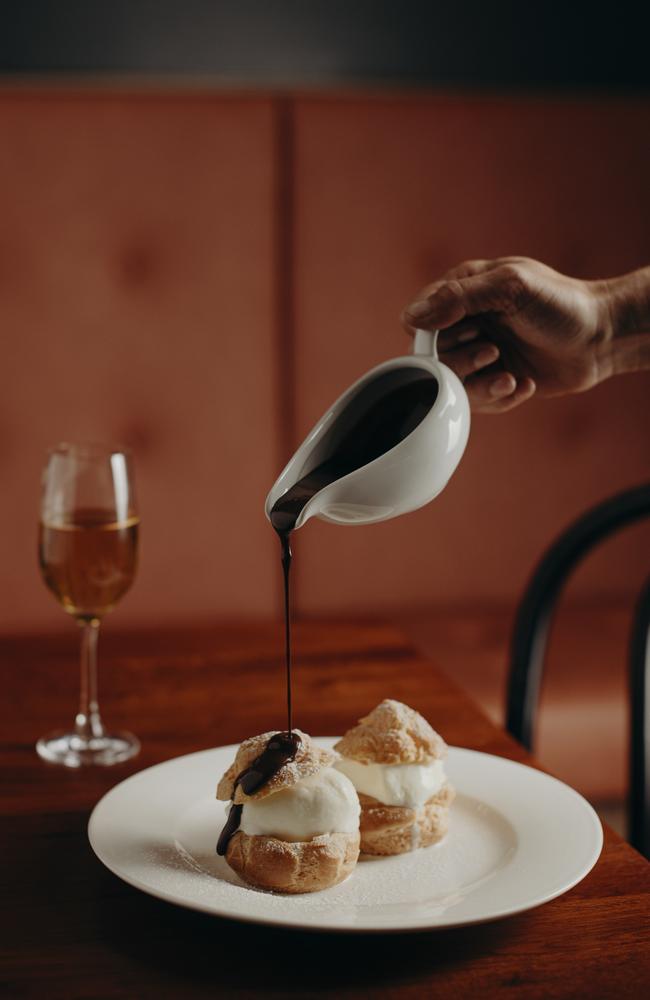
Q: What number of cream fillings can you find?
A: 2